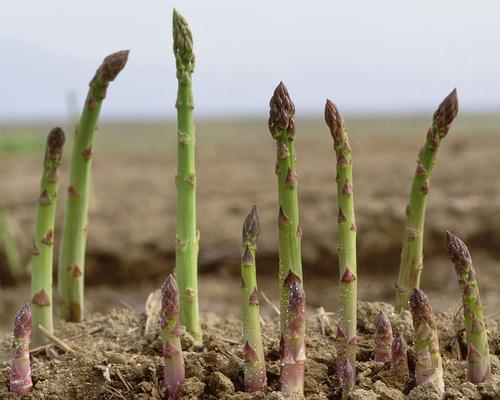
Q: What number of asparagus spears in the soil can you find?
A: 14